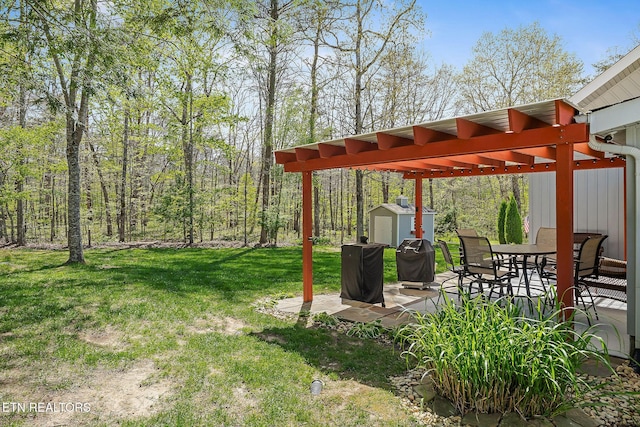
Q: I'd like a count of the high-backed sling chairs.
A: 5